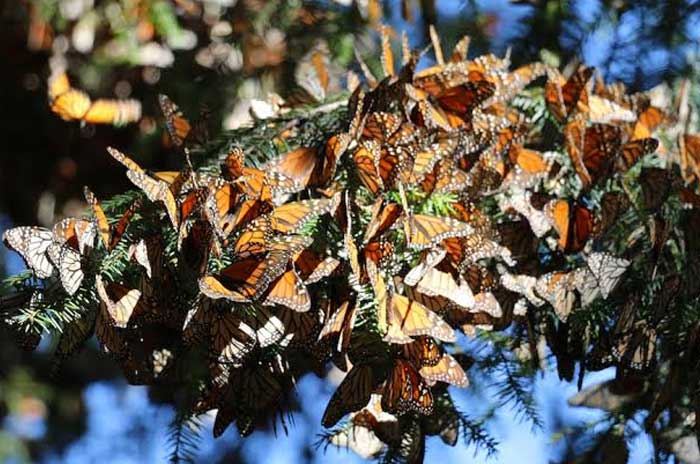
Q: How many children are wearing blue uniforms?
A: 0